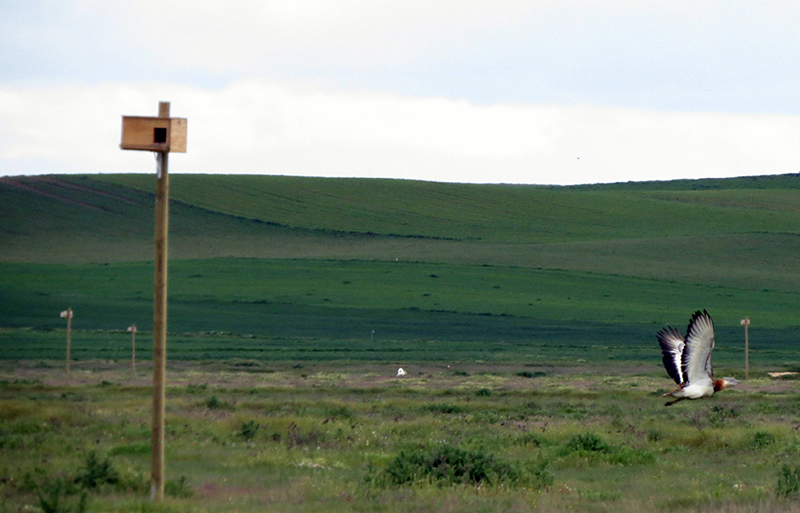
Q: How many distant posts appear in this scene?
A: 3